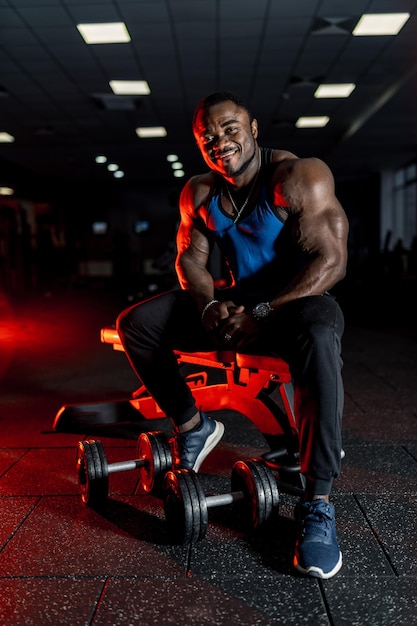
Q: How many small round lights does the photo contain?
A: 6